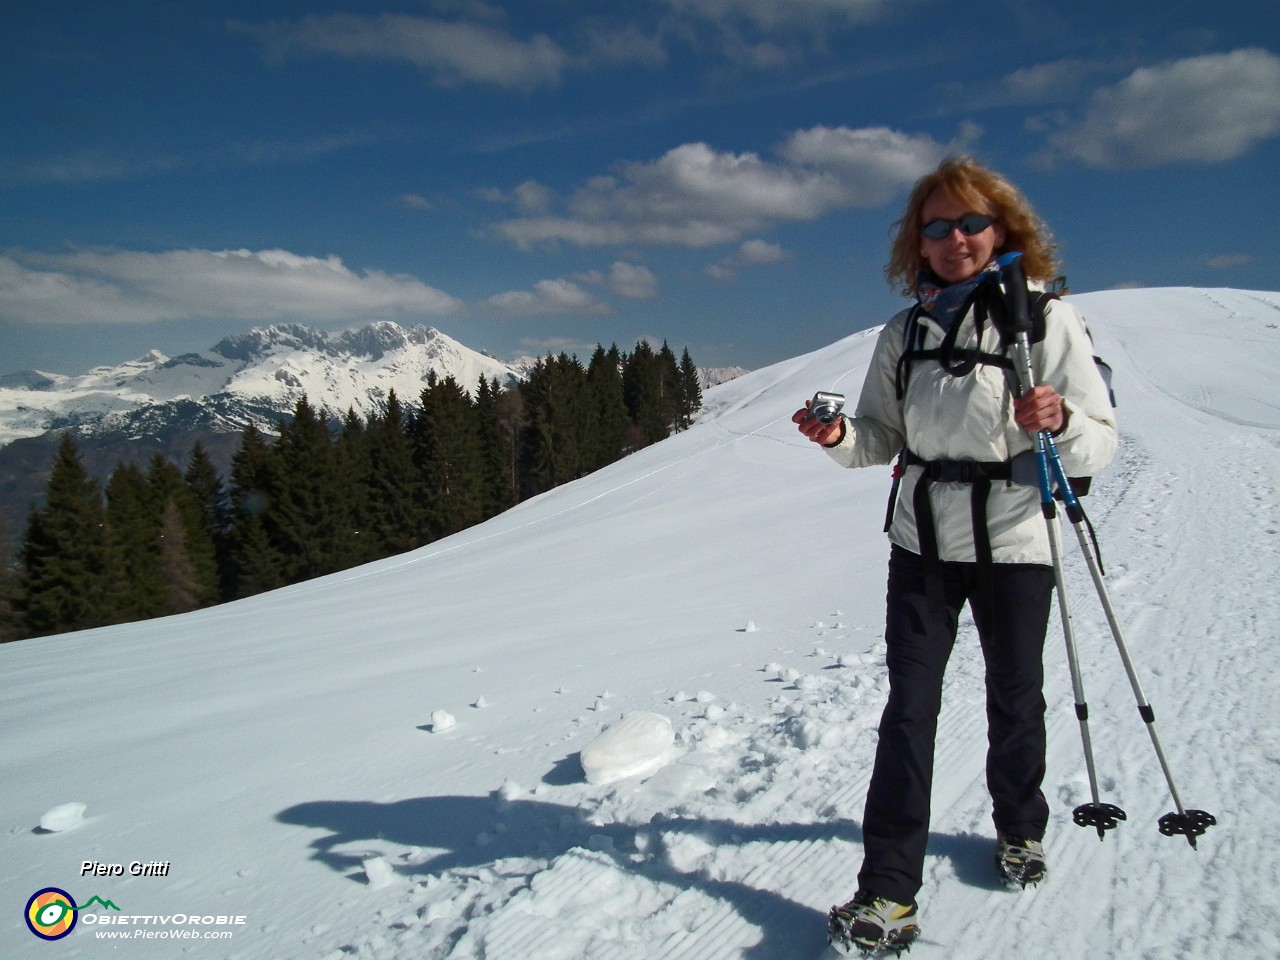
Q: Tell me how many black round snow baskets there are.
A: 2